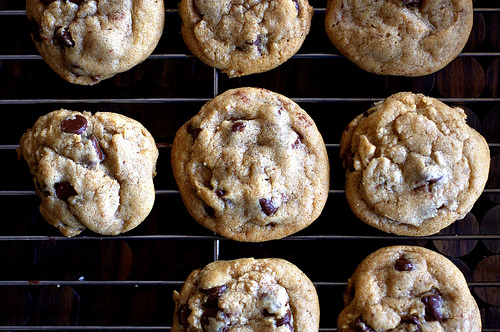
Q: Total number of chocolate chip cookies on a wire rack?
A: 8